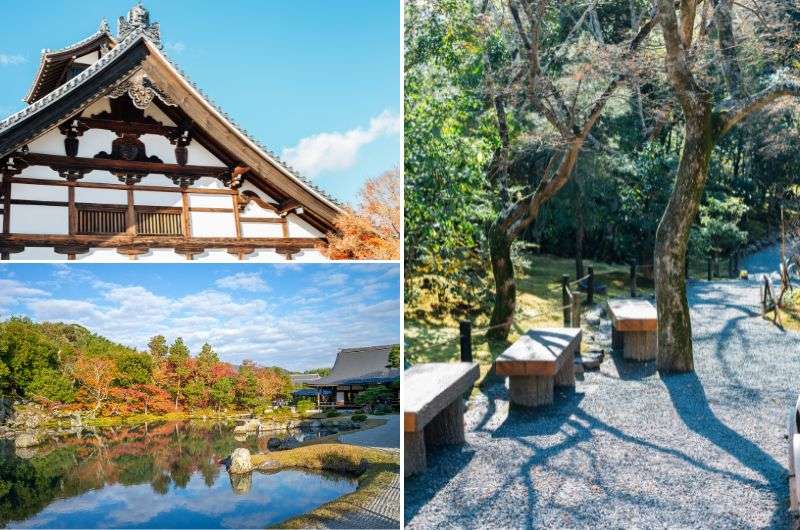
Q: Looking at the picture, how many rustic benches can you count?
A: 3